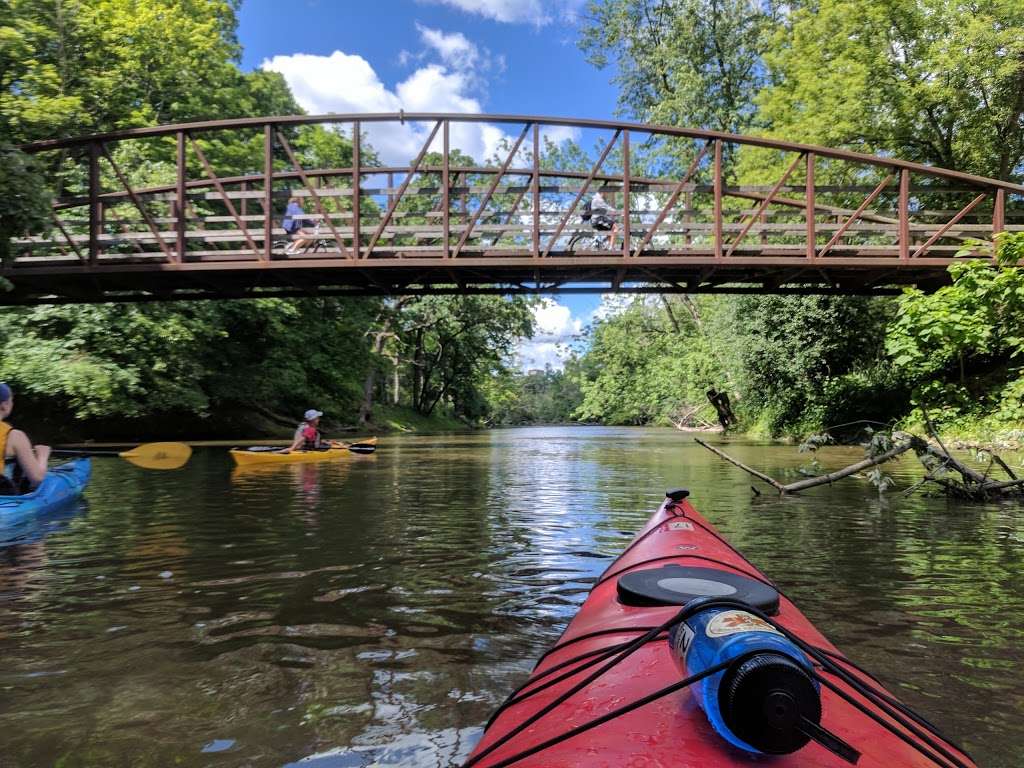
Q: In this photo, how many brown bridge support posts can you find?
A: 11